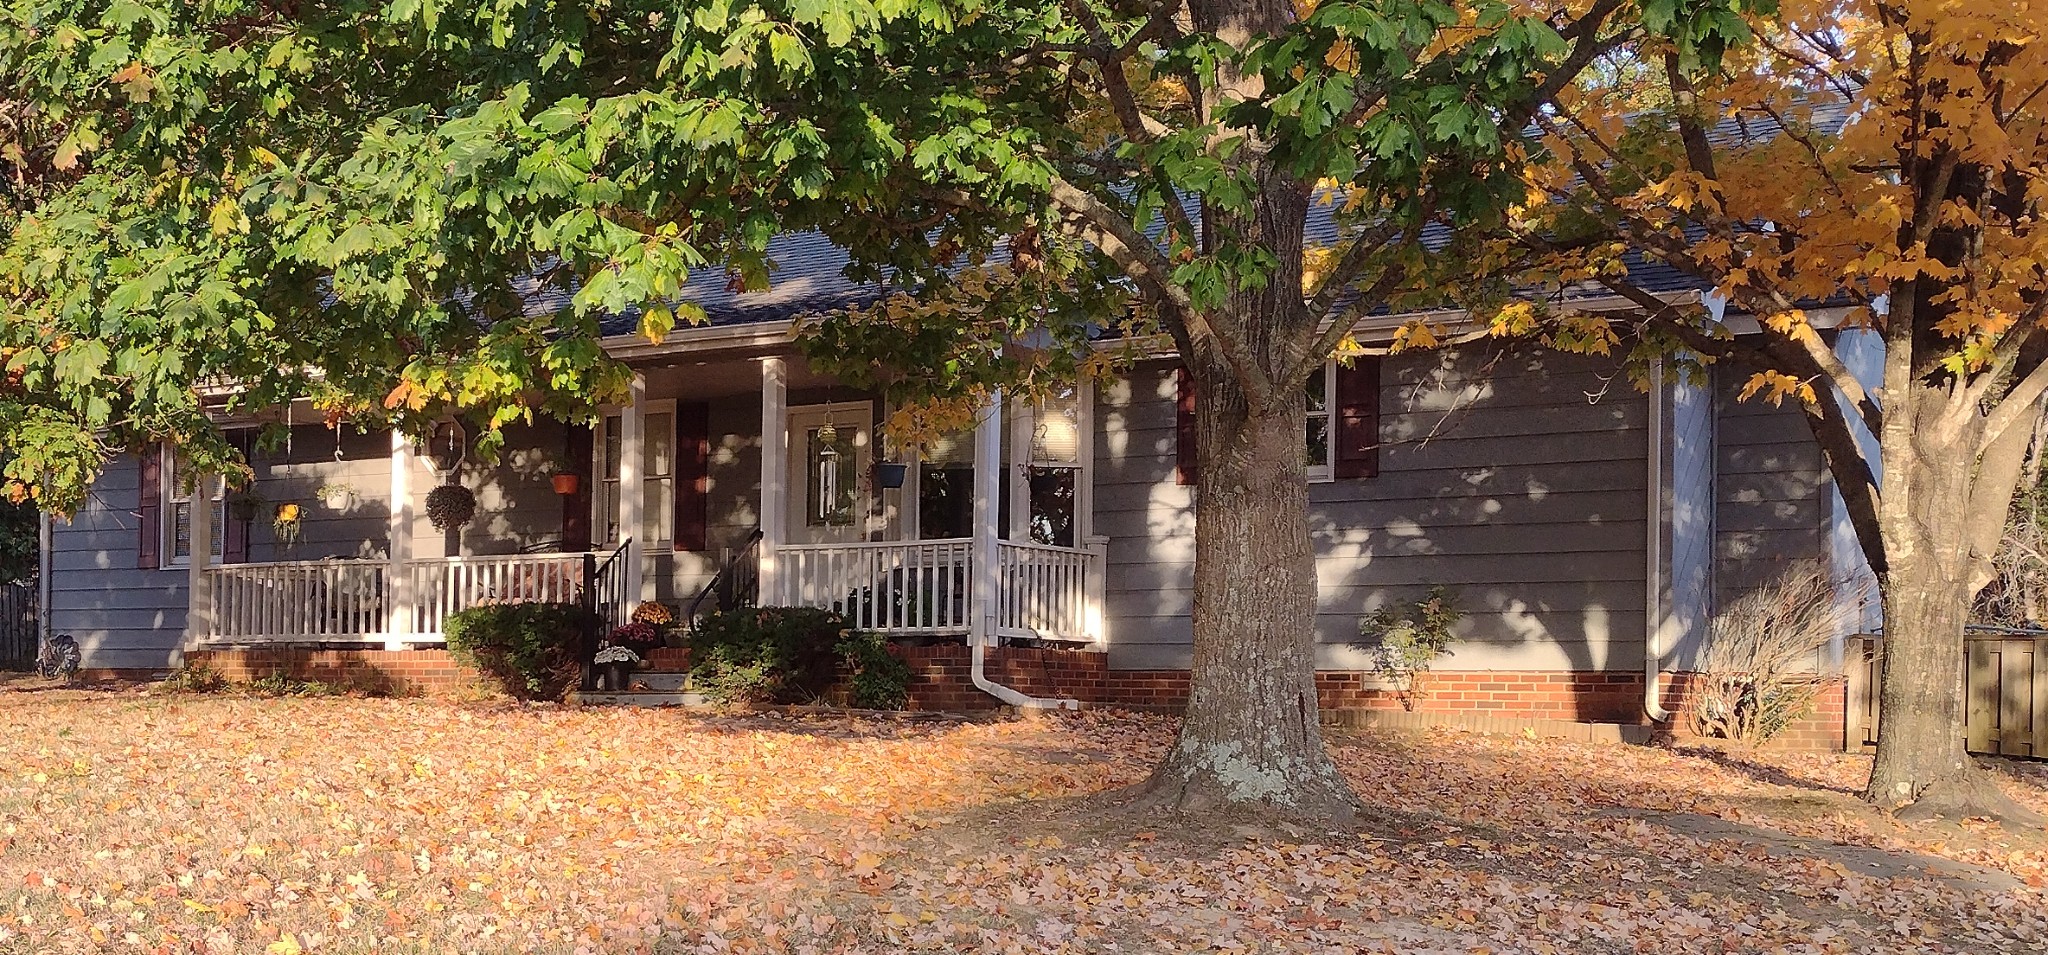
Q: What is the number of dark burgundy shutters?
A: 6